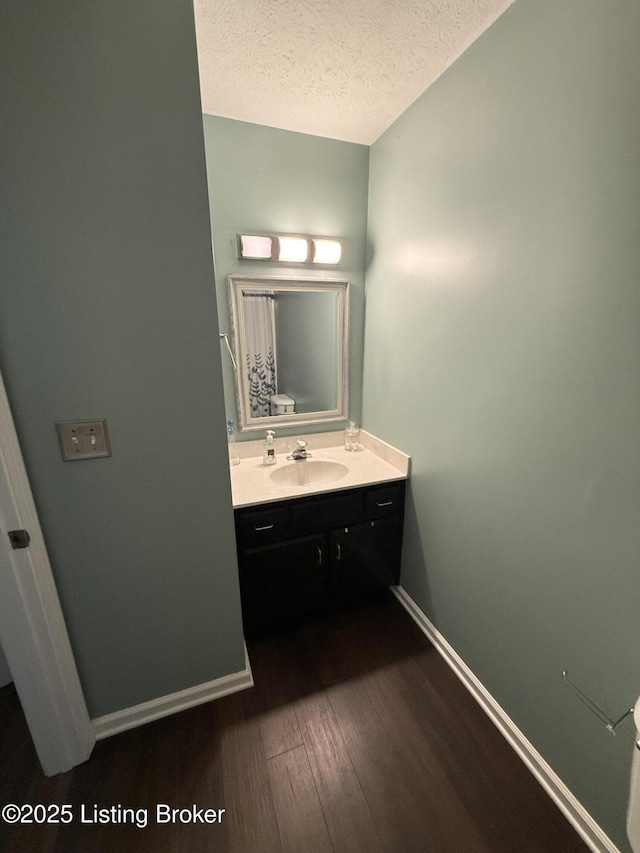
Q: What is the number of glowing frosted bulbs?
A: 3